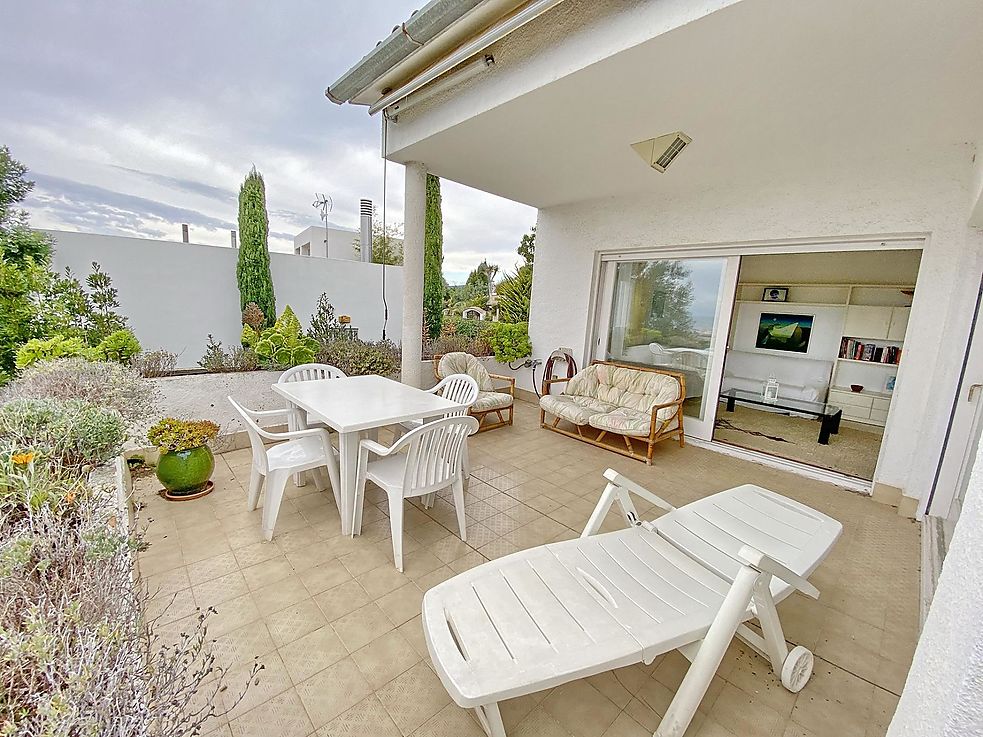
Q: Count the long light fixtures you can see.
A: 1